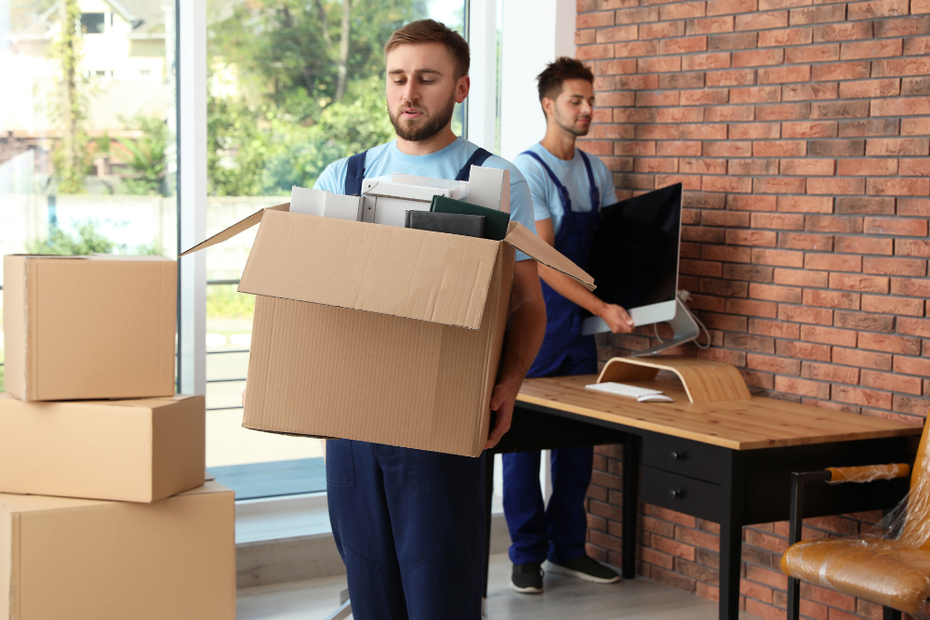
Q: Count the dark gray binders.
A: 1